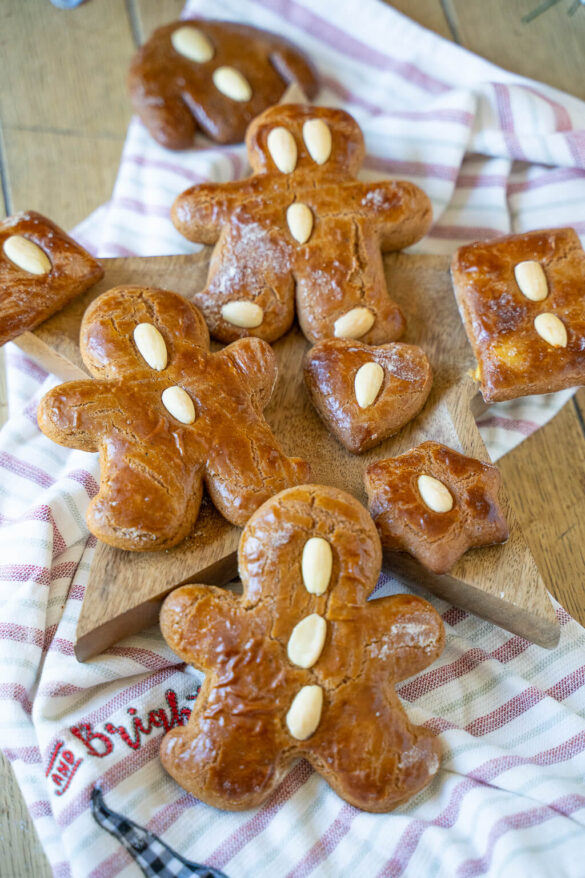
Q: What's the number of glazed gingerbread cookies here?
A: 8